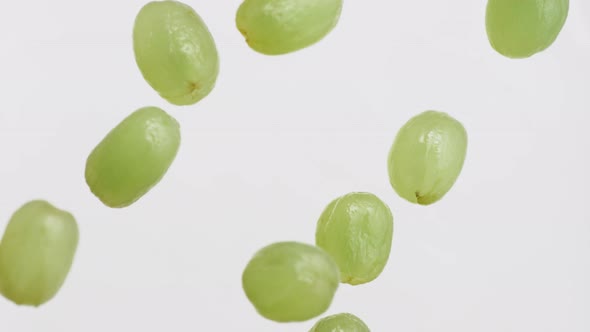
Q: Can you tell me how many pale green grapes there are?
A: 9